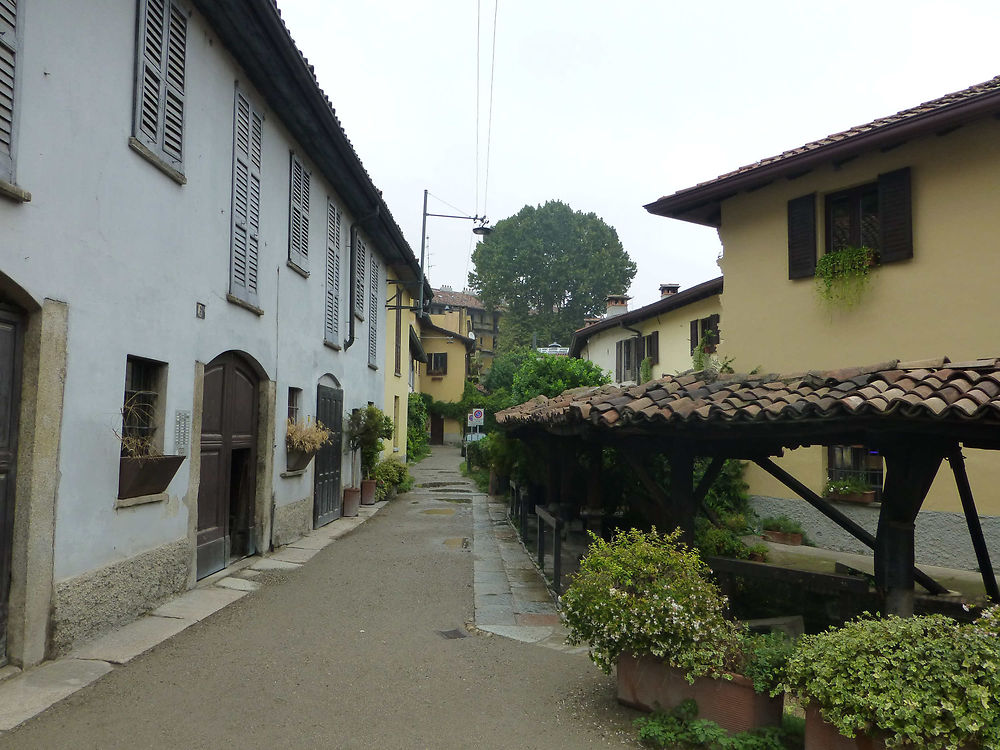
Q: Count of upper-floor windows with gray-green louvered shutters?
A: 7